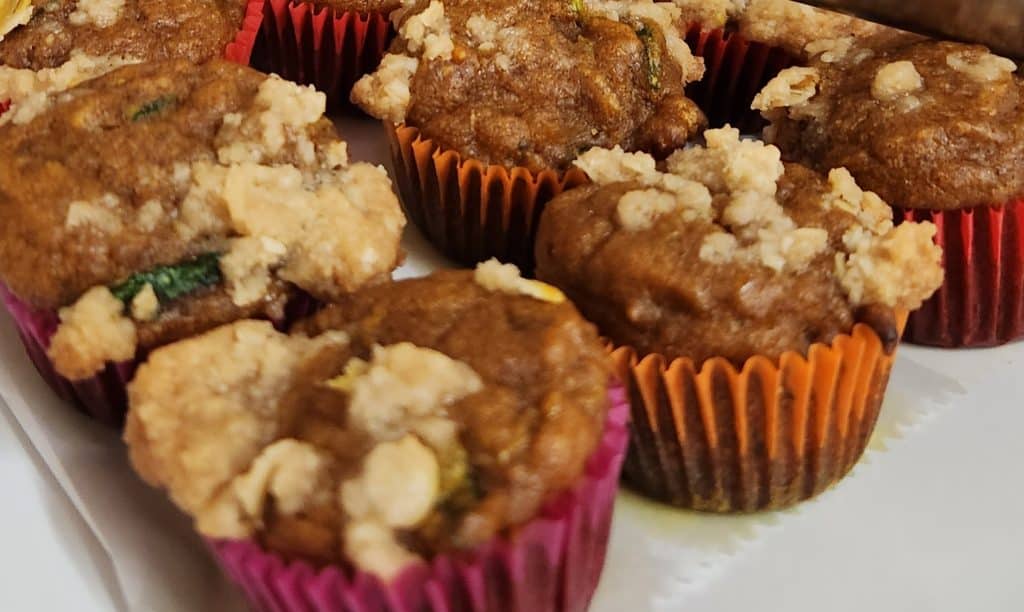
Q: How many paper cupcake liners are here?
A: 8